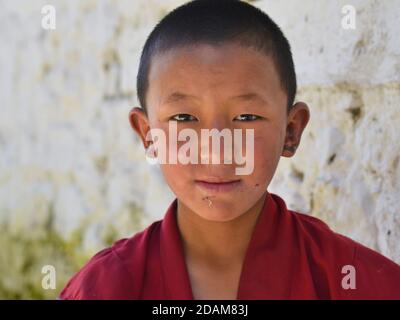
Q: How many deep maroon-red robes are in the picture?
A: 1